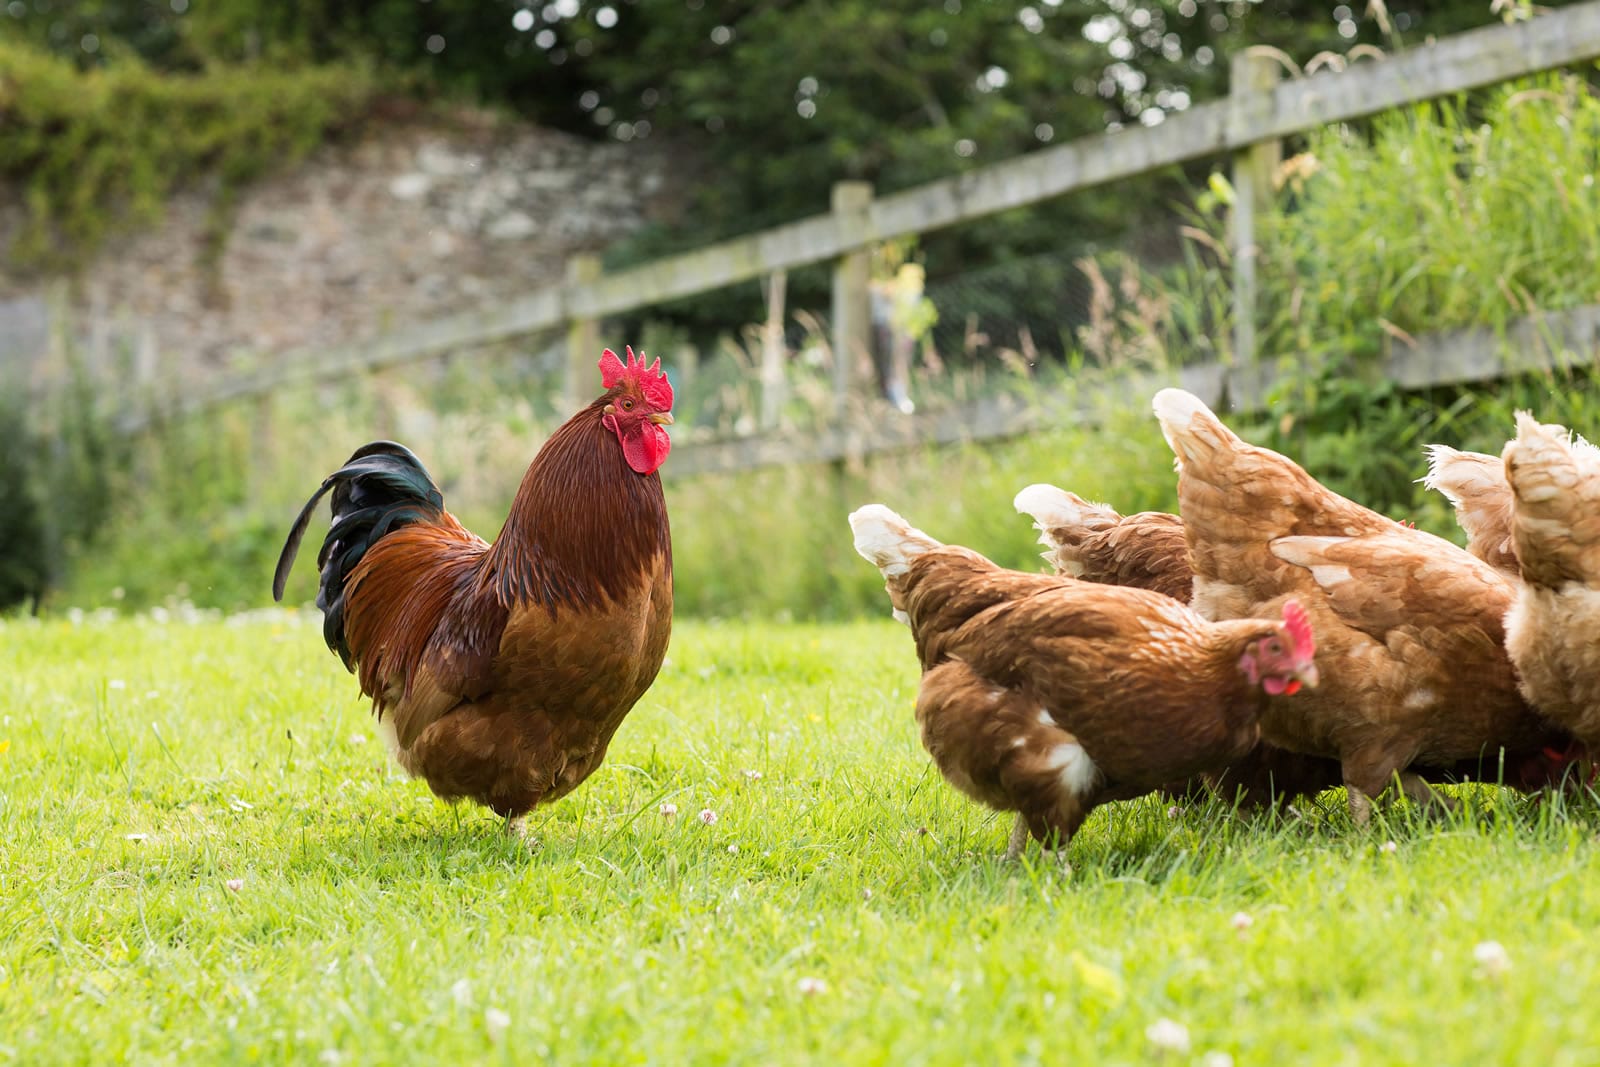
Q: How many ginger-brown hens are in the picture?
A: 5